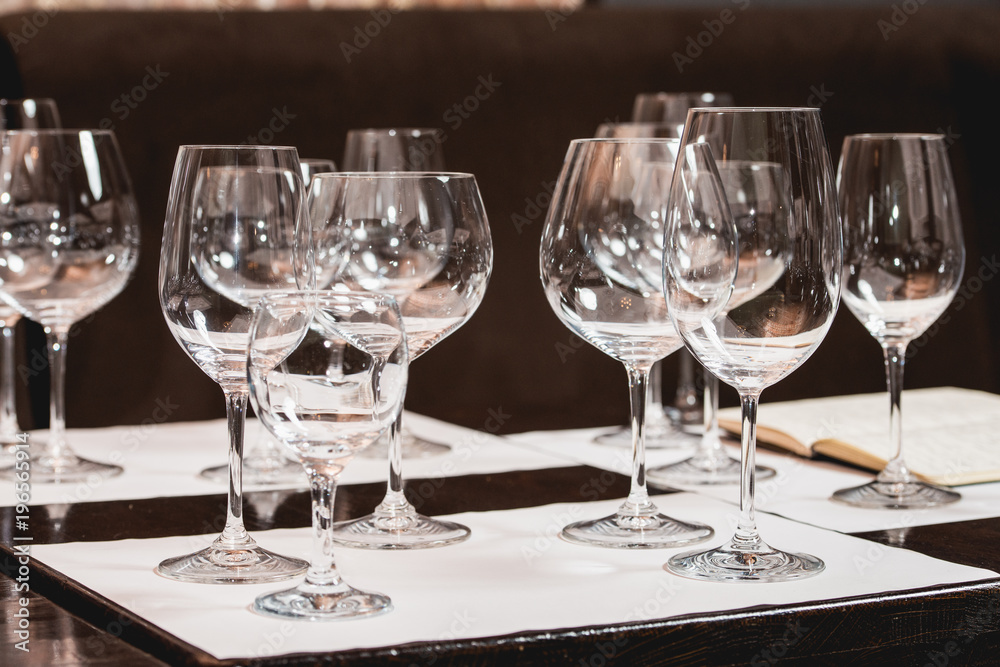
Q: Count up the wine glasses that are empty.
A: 14